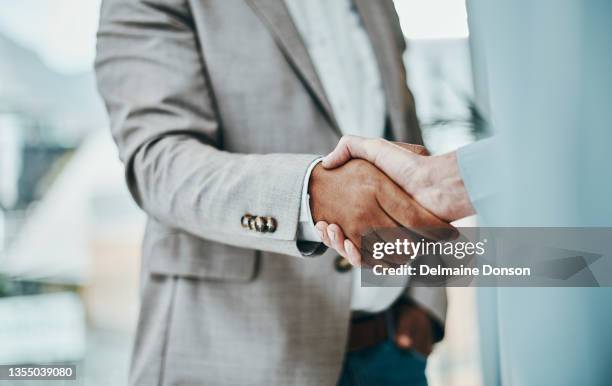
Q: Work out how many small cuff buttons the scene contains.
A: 4